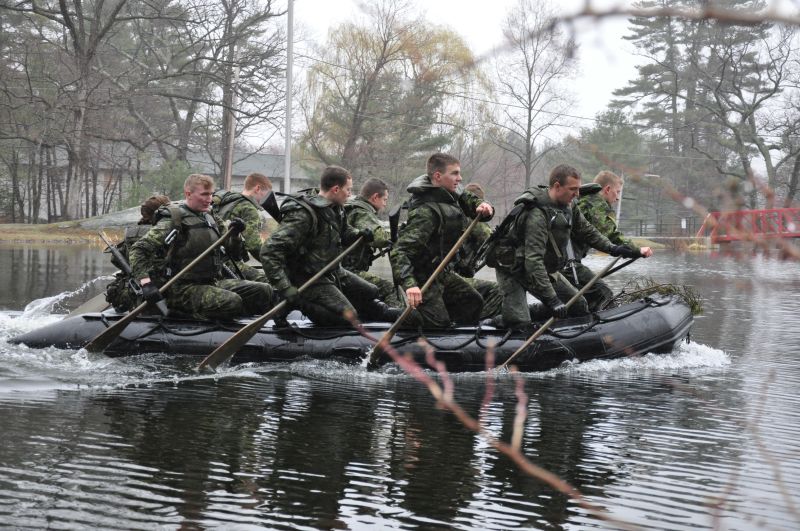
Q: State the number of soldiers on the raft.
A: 9